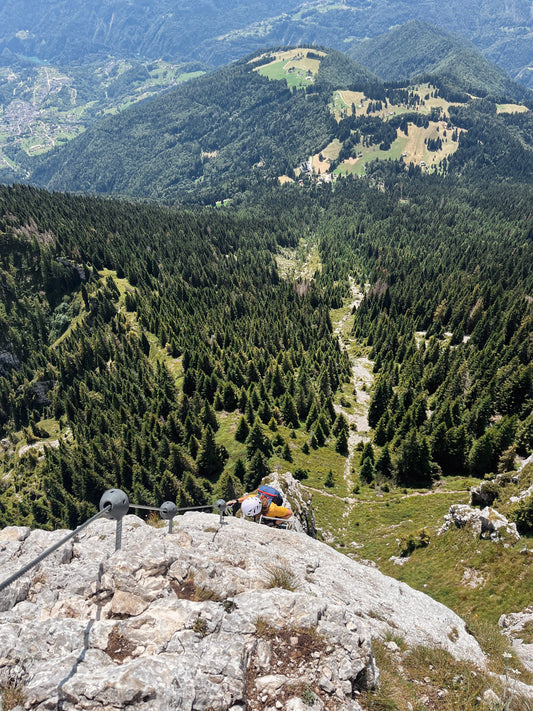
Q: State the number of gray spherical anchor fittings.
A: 3